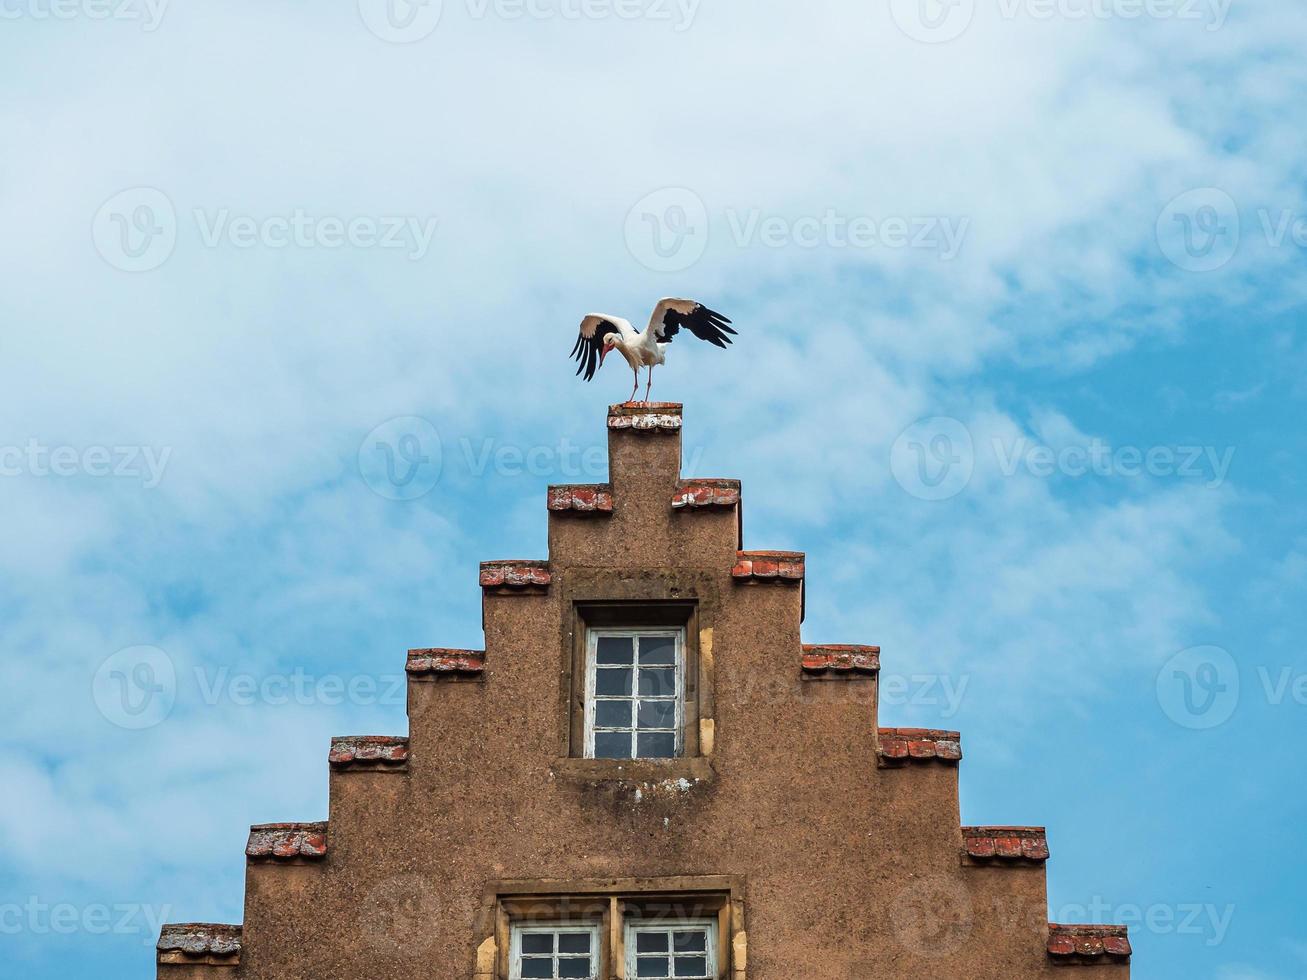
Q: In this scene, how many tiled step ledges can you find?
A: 13